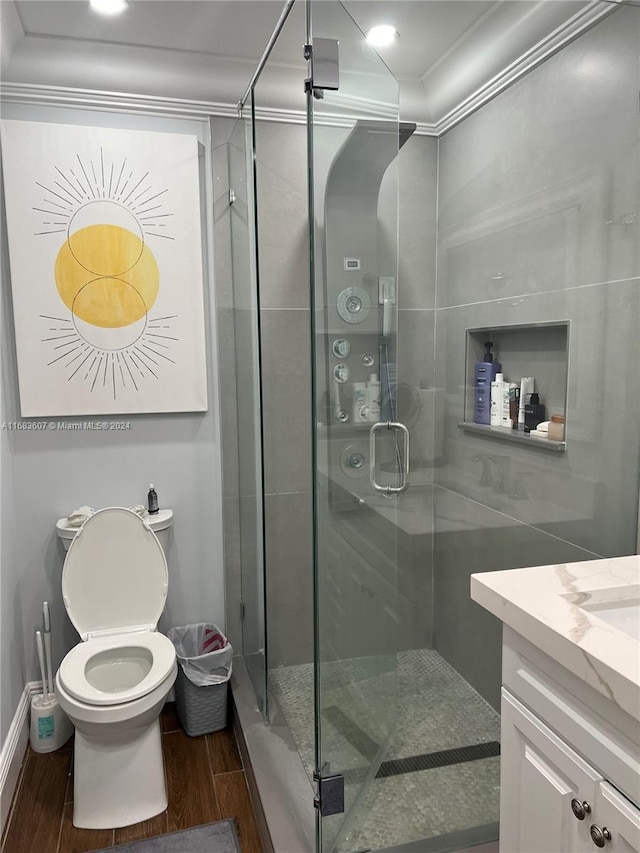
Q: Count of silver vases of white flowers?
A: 0